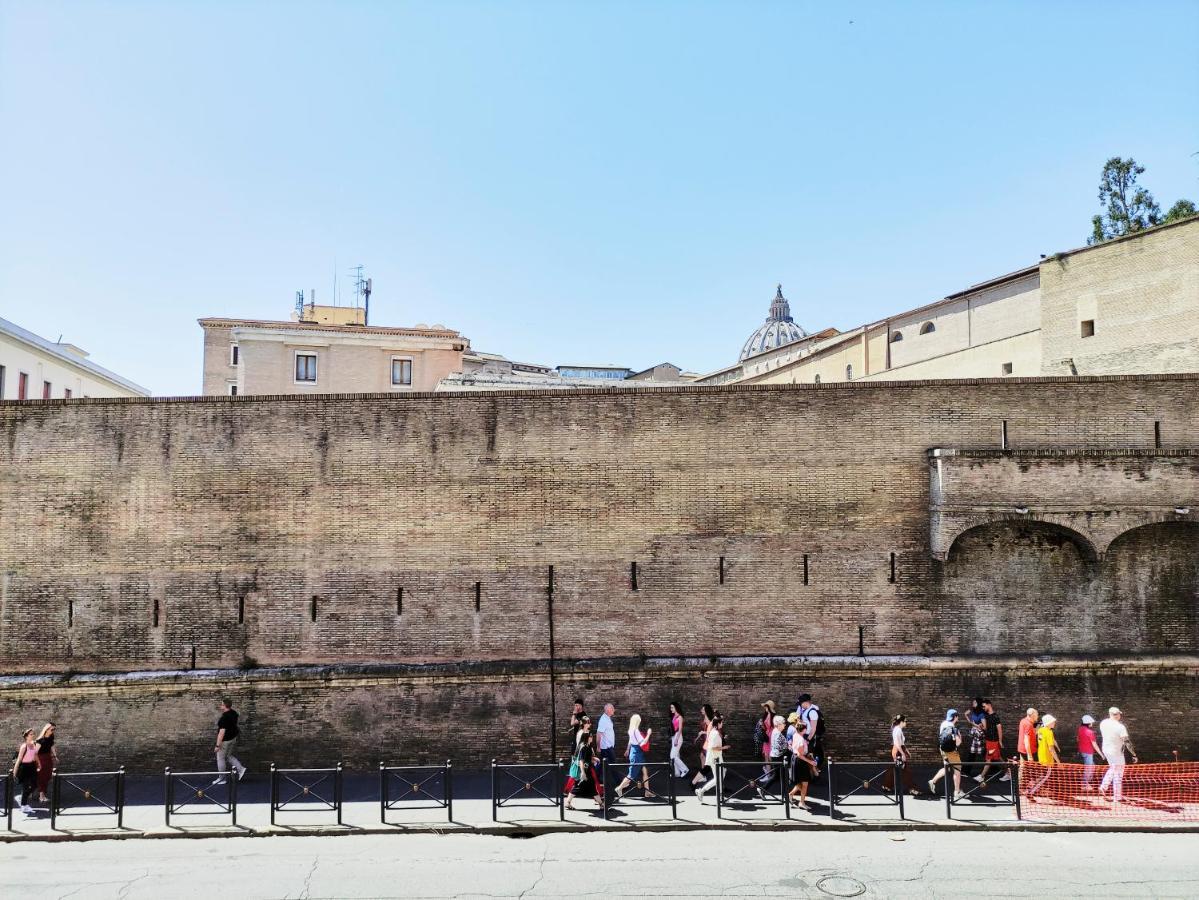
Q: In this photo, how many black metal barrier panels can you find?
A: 10